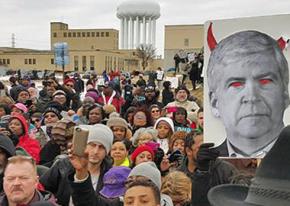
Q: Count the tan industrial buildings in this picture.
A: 2